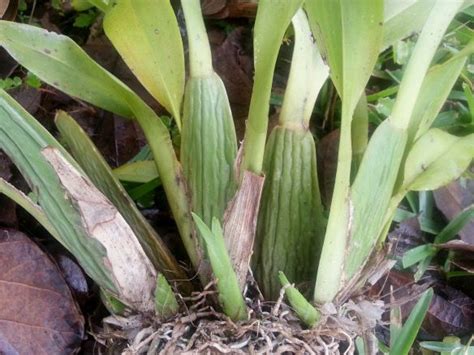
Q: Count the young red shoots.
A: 0